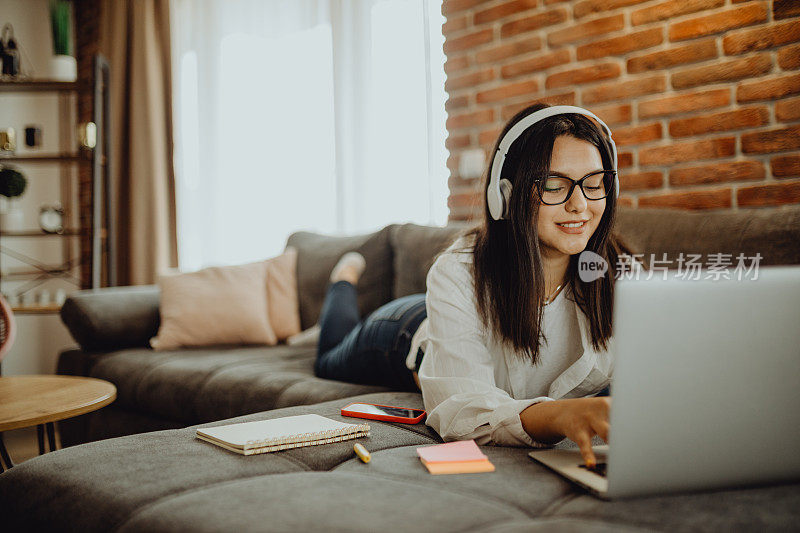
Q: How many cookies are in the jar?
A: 0